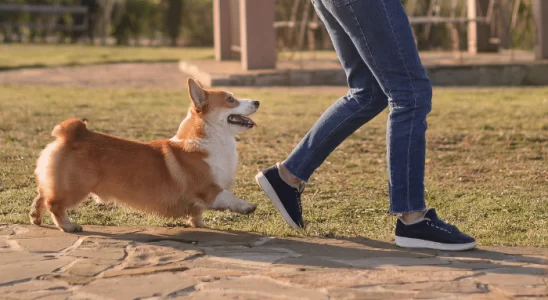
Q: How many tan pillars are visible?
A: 4